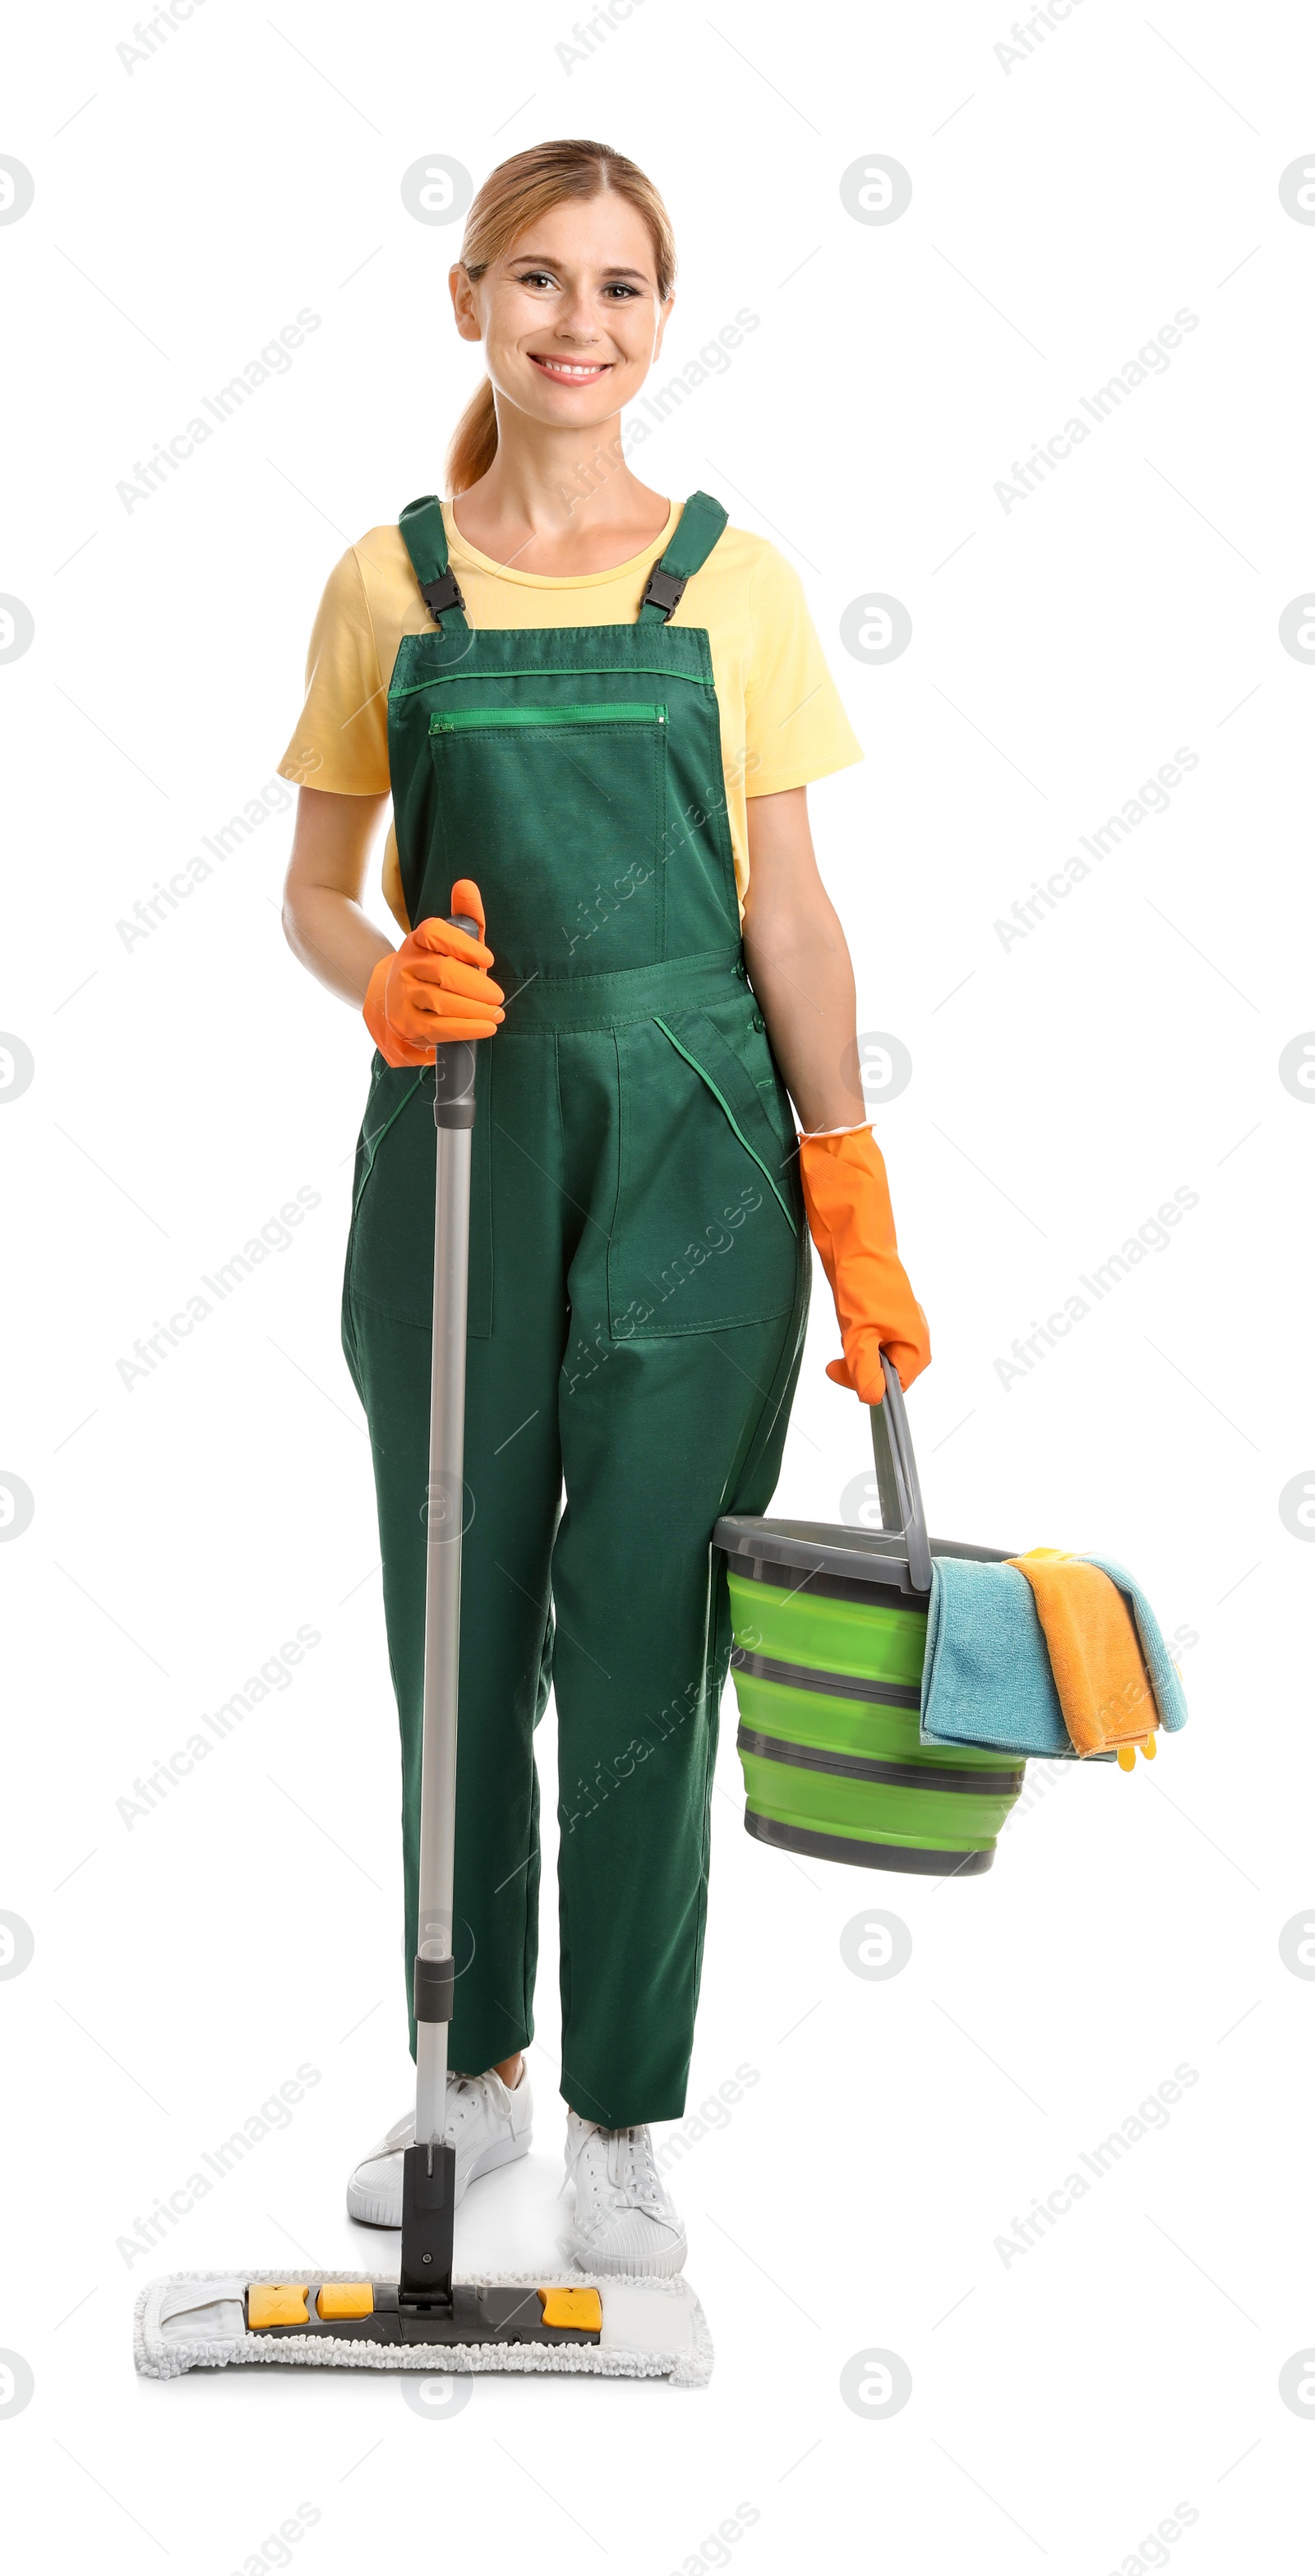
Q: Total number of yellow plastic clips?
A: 3